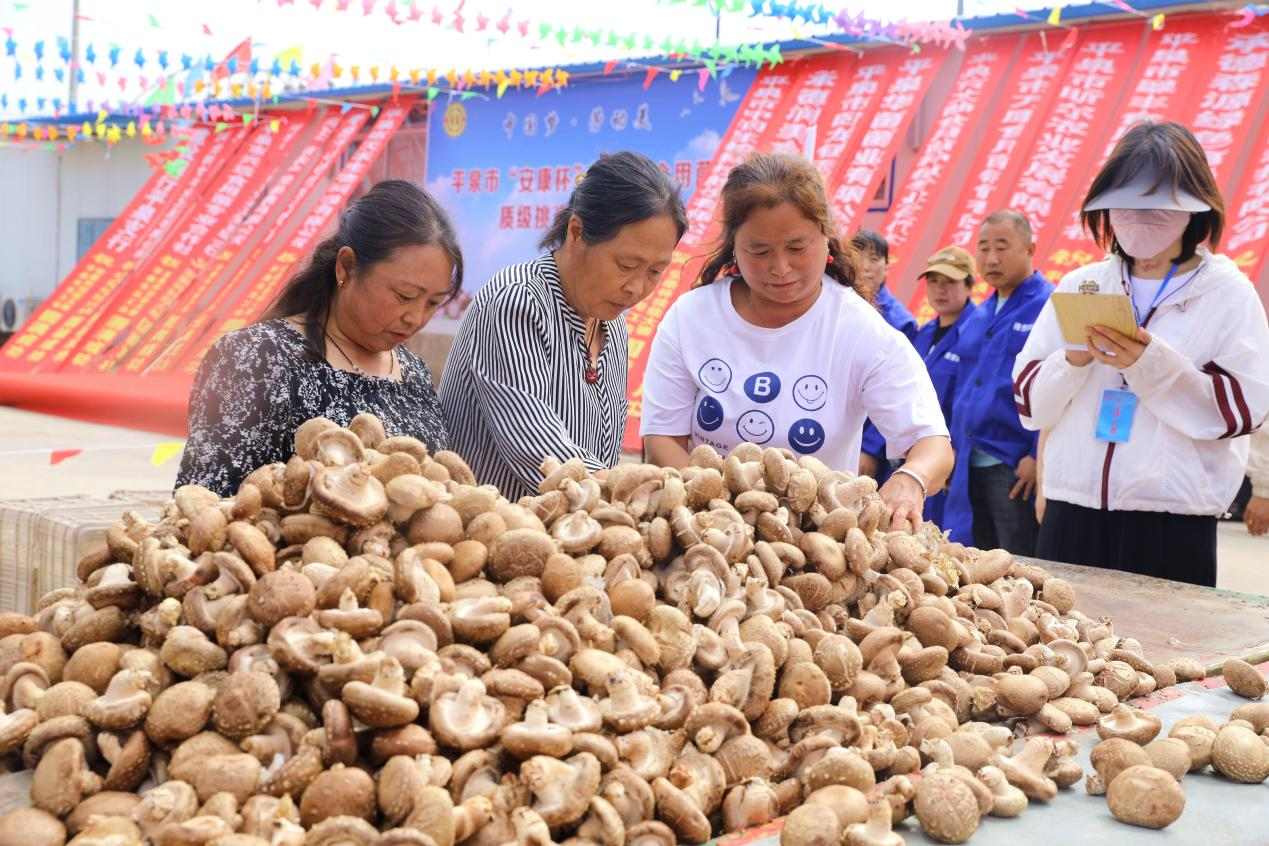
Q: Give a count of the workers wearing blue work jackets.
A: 3